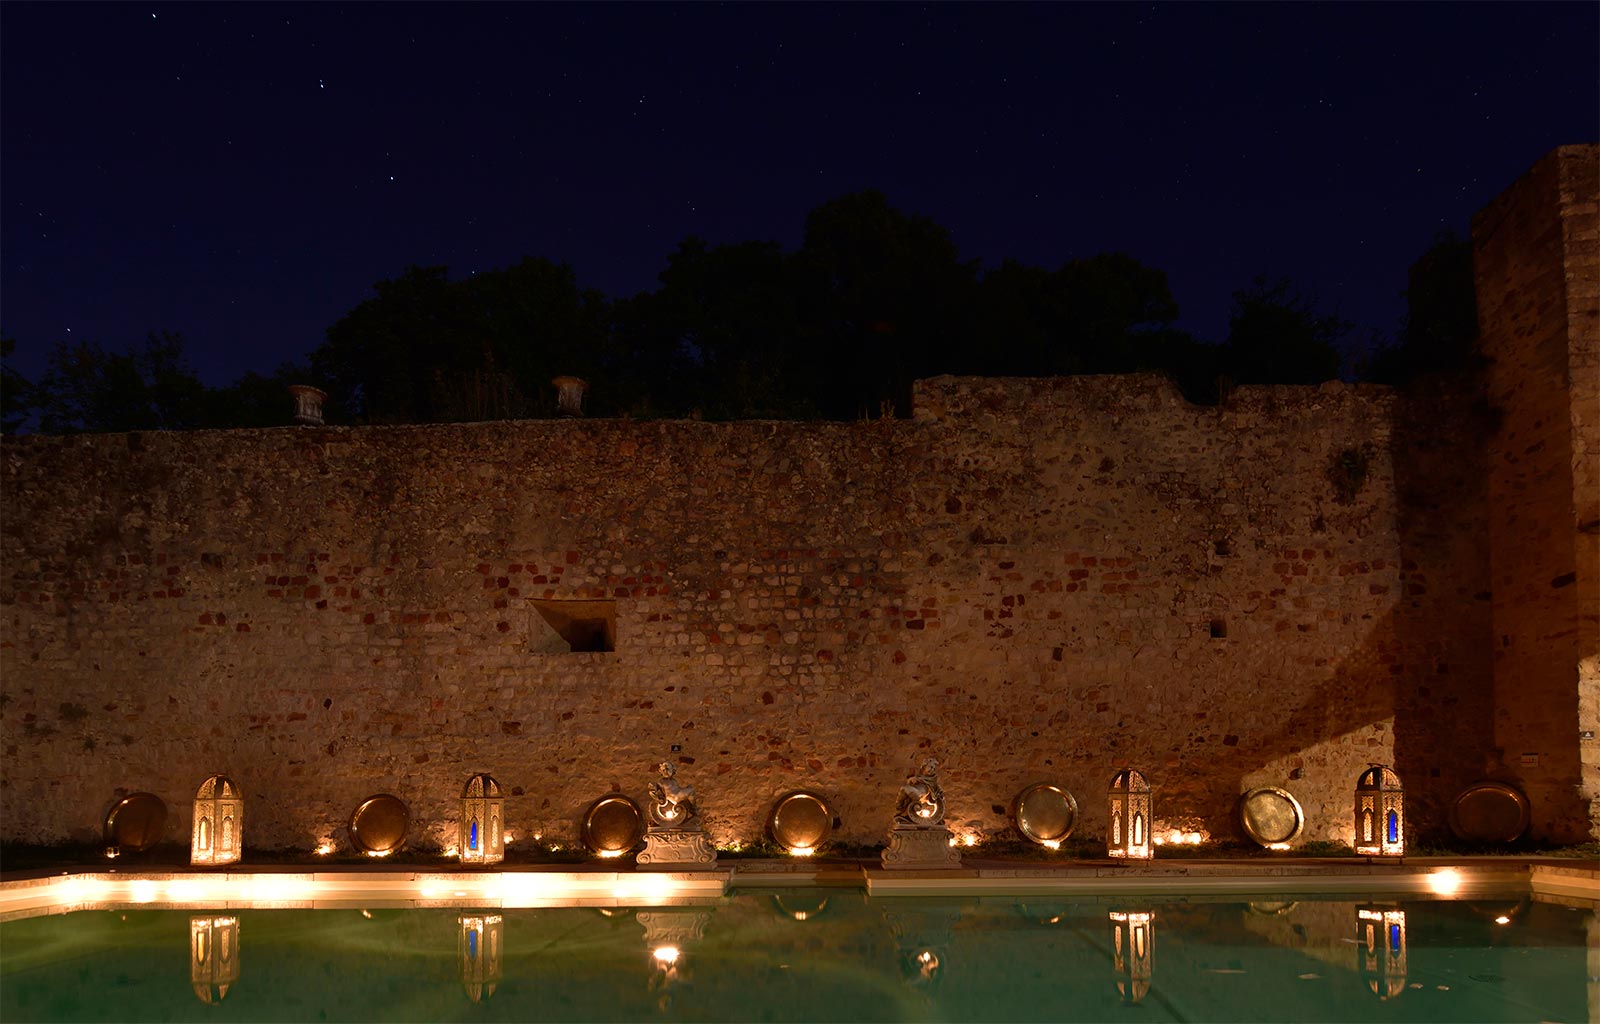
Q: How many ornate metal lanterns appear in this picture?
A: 4